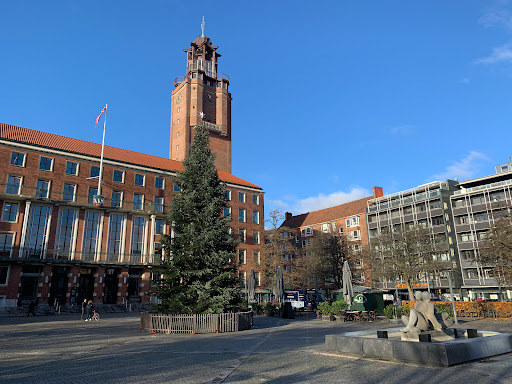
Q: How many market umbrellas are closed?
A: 3